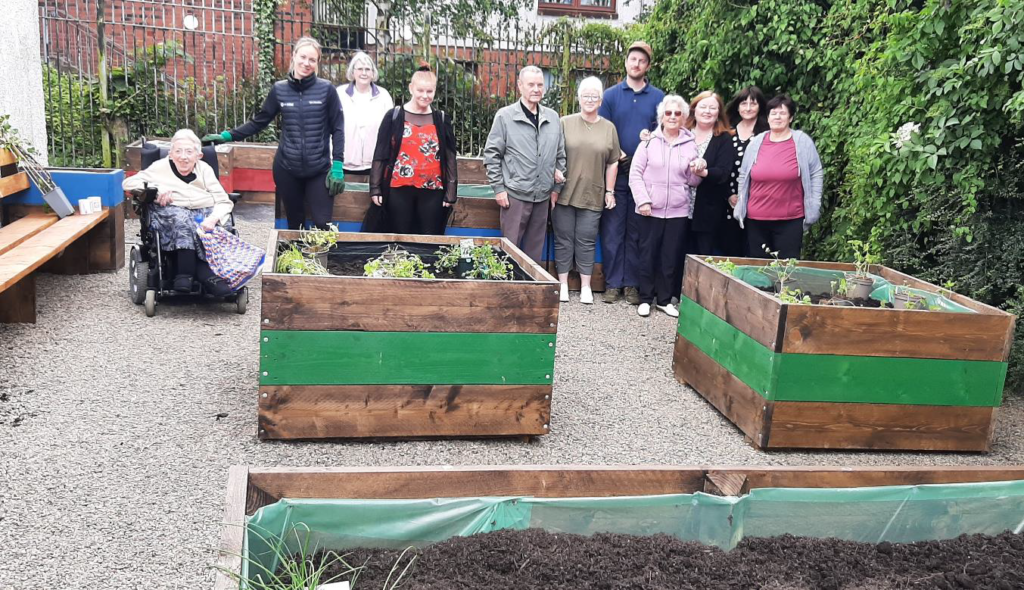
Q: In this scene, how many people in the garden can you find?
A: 11